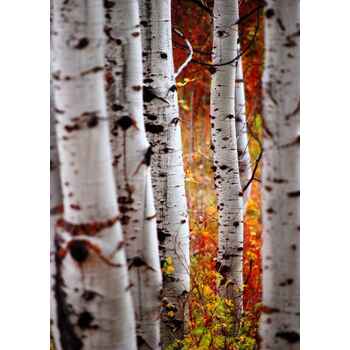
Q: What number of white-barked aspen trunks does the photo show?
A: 6